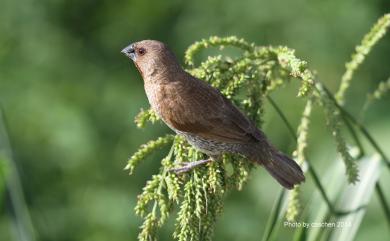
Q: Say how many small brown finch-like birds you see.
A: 1